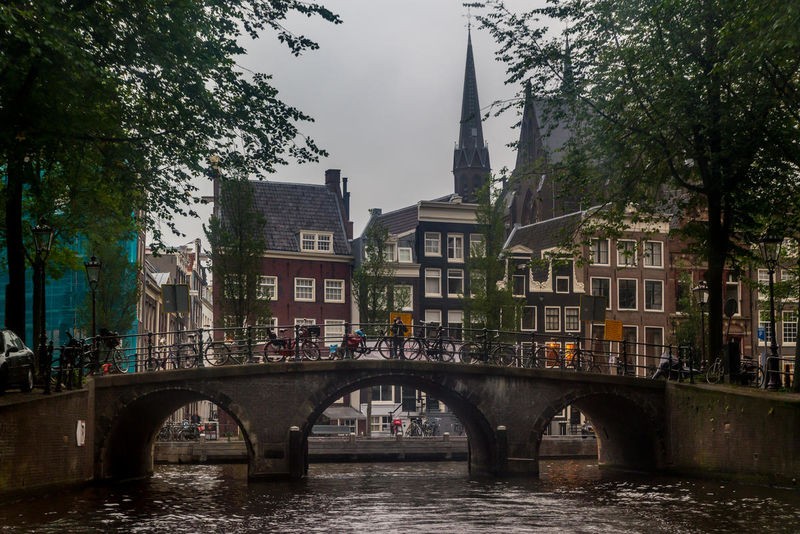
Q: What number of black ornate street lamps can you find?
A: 4